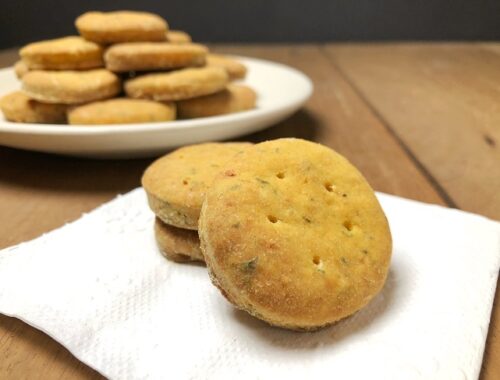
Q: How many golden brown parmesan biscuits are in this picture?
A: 14